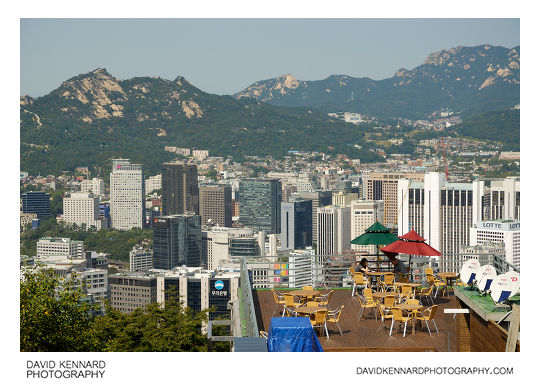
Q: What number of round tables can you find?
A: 7